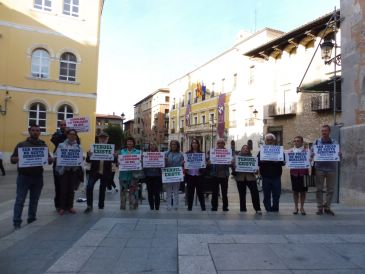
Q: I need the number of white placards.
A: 13